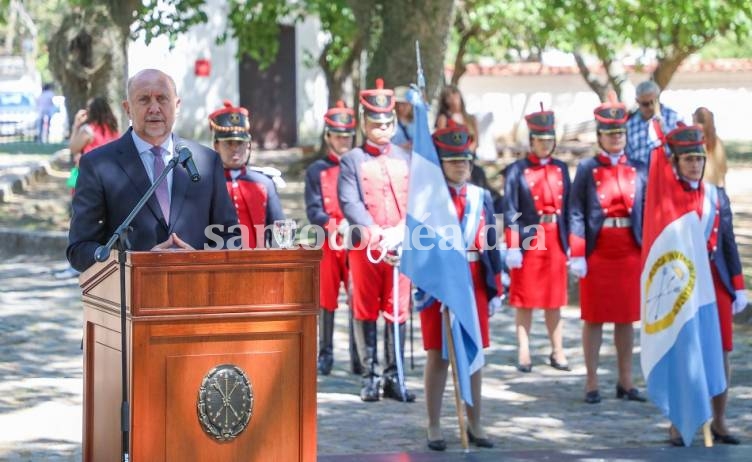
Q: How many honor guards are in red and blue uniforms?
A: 7